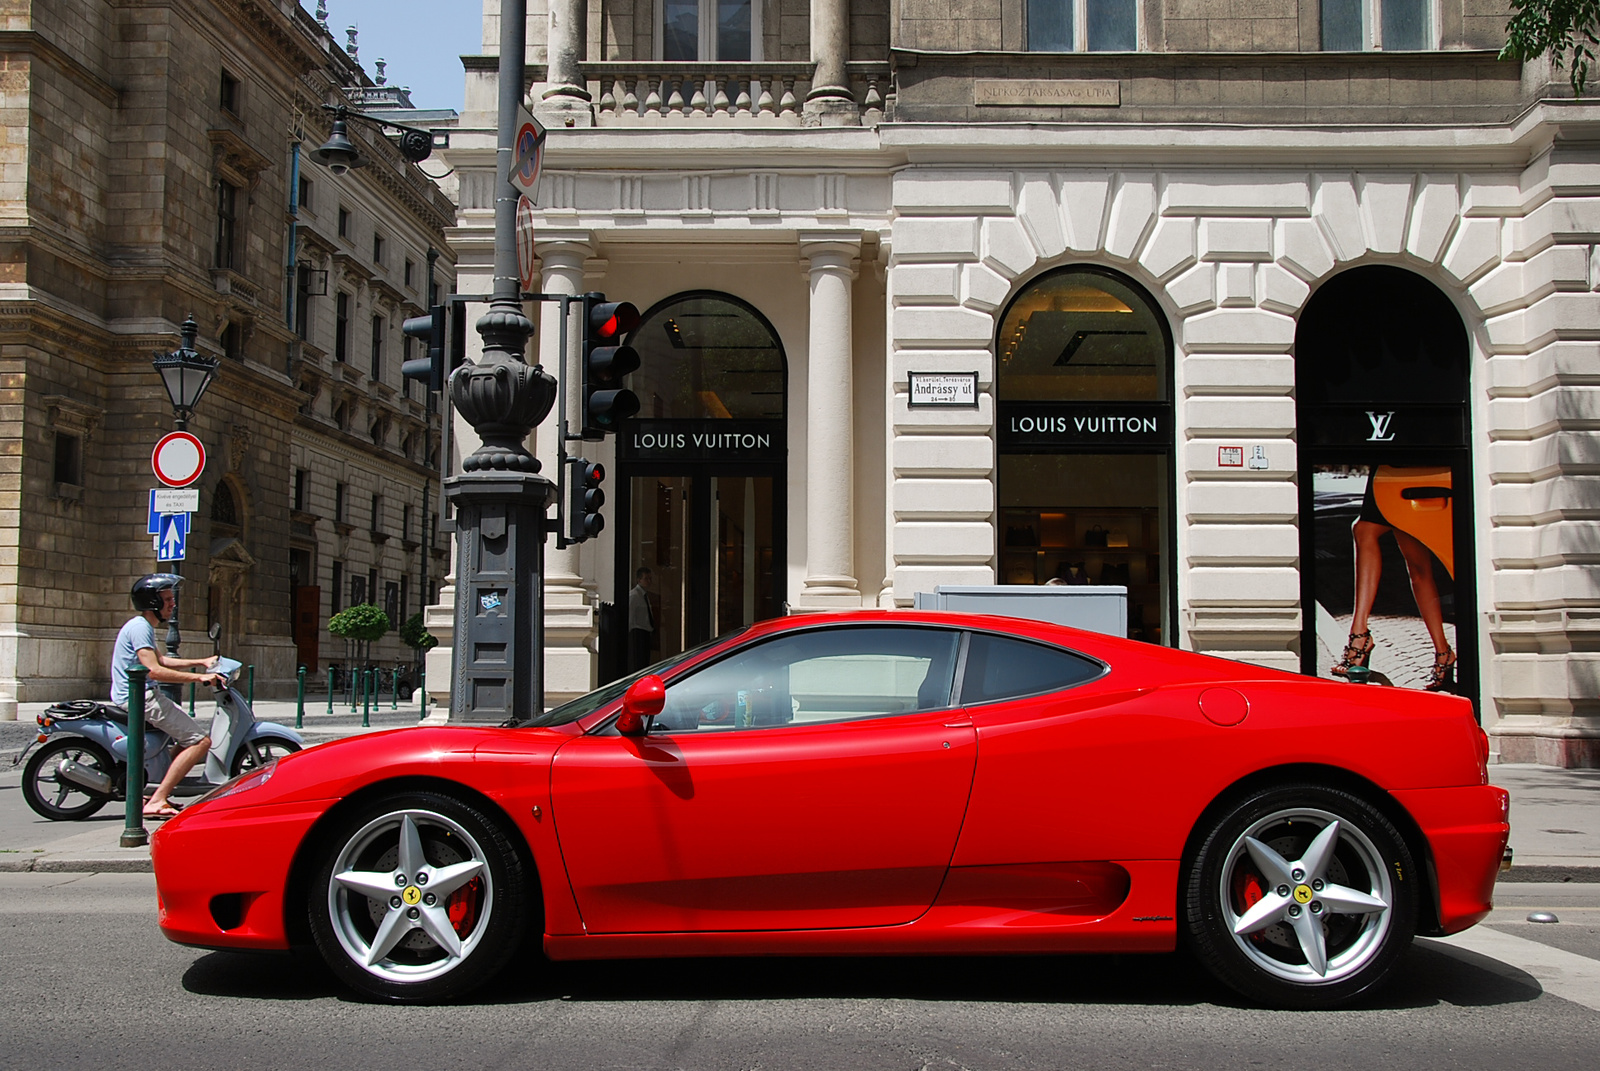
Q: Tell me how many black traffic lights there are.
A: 3